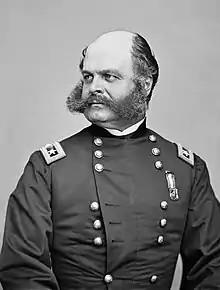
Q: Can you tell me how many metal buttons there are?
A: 14